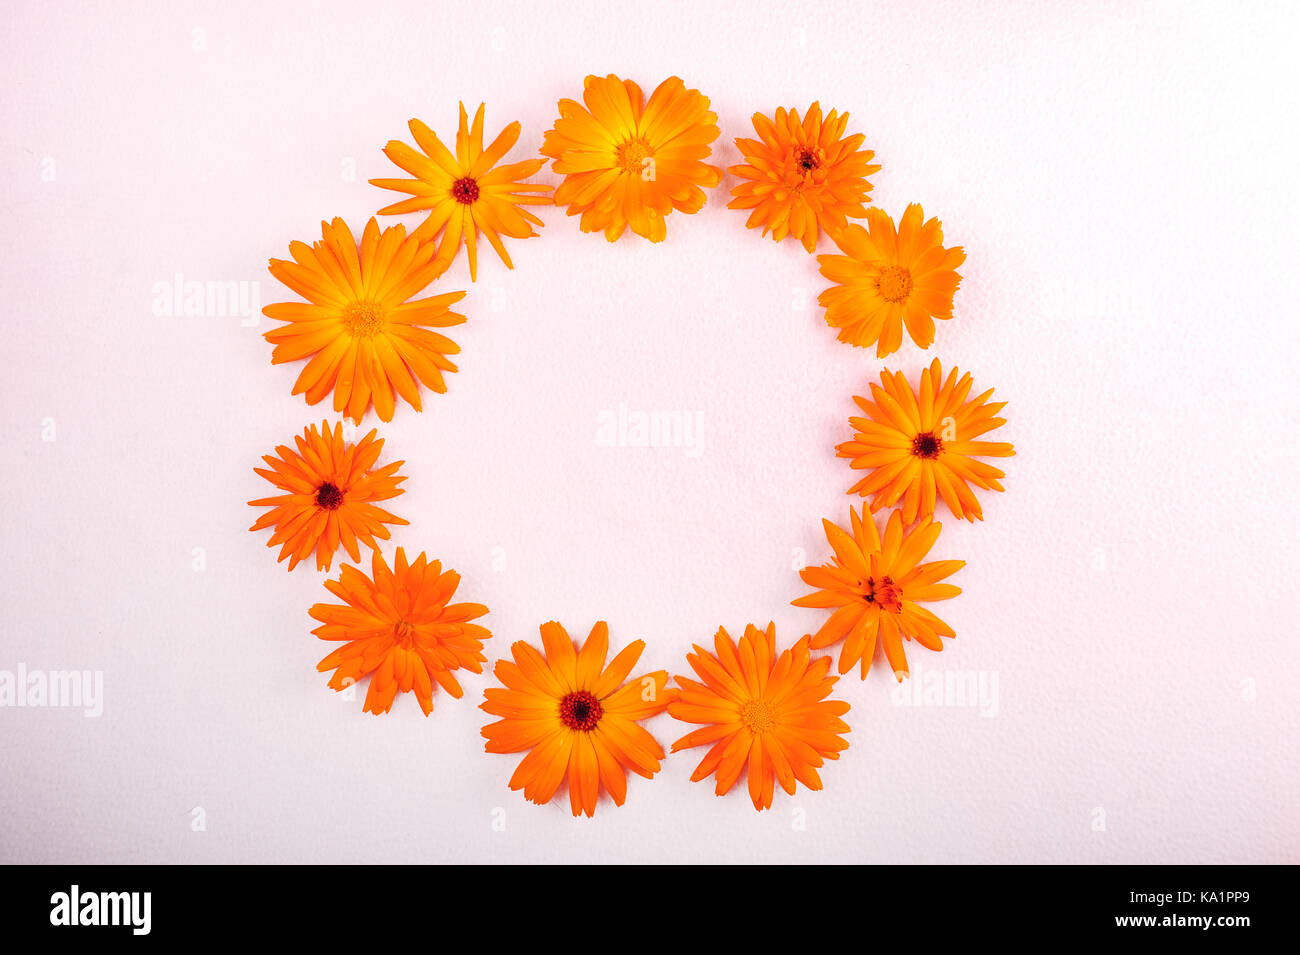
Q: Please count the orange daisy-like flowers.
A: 11